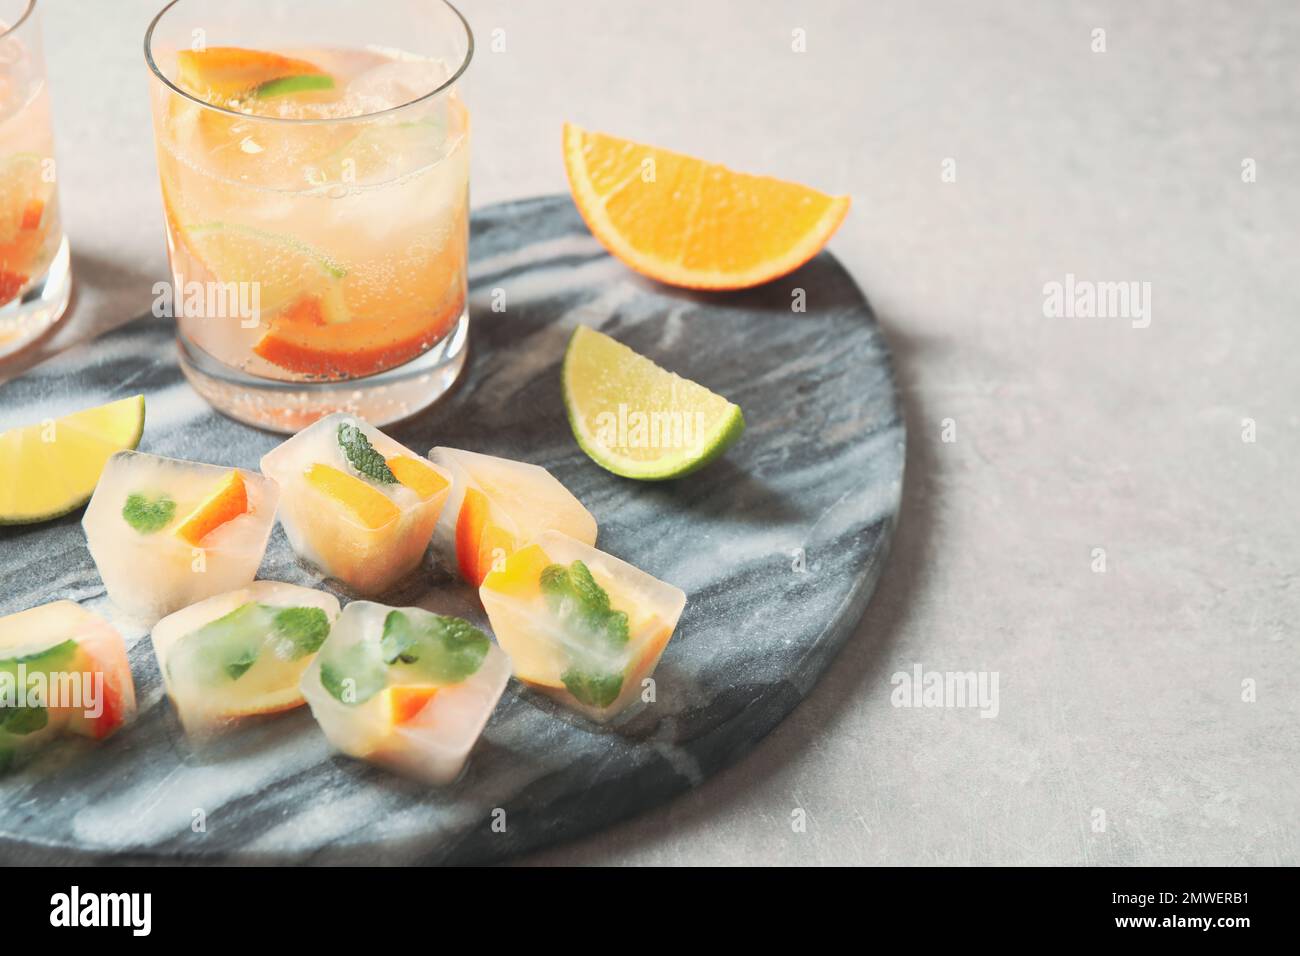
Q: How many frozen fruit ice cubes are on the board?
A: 7